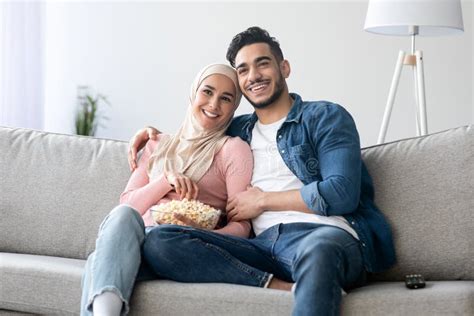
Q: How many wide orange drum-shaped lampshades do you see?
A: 0